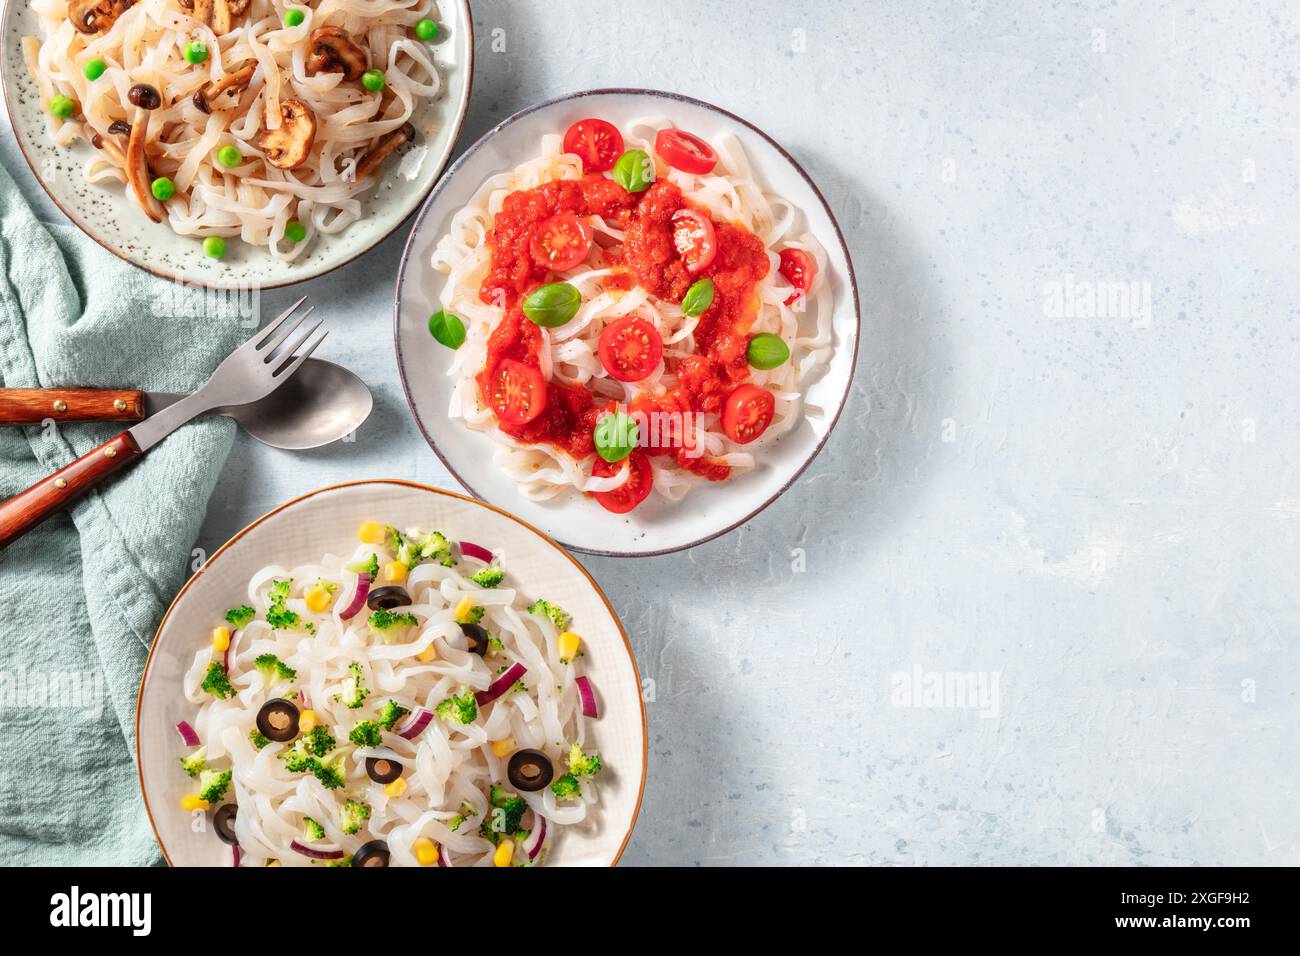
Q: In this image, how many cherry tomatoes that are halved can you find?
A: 9